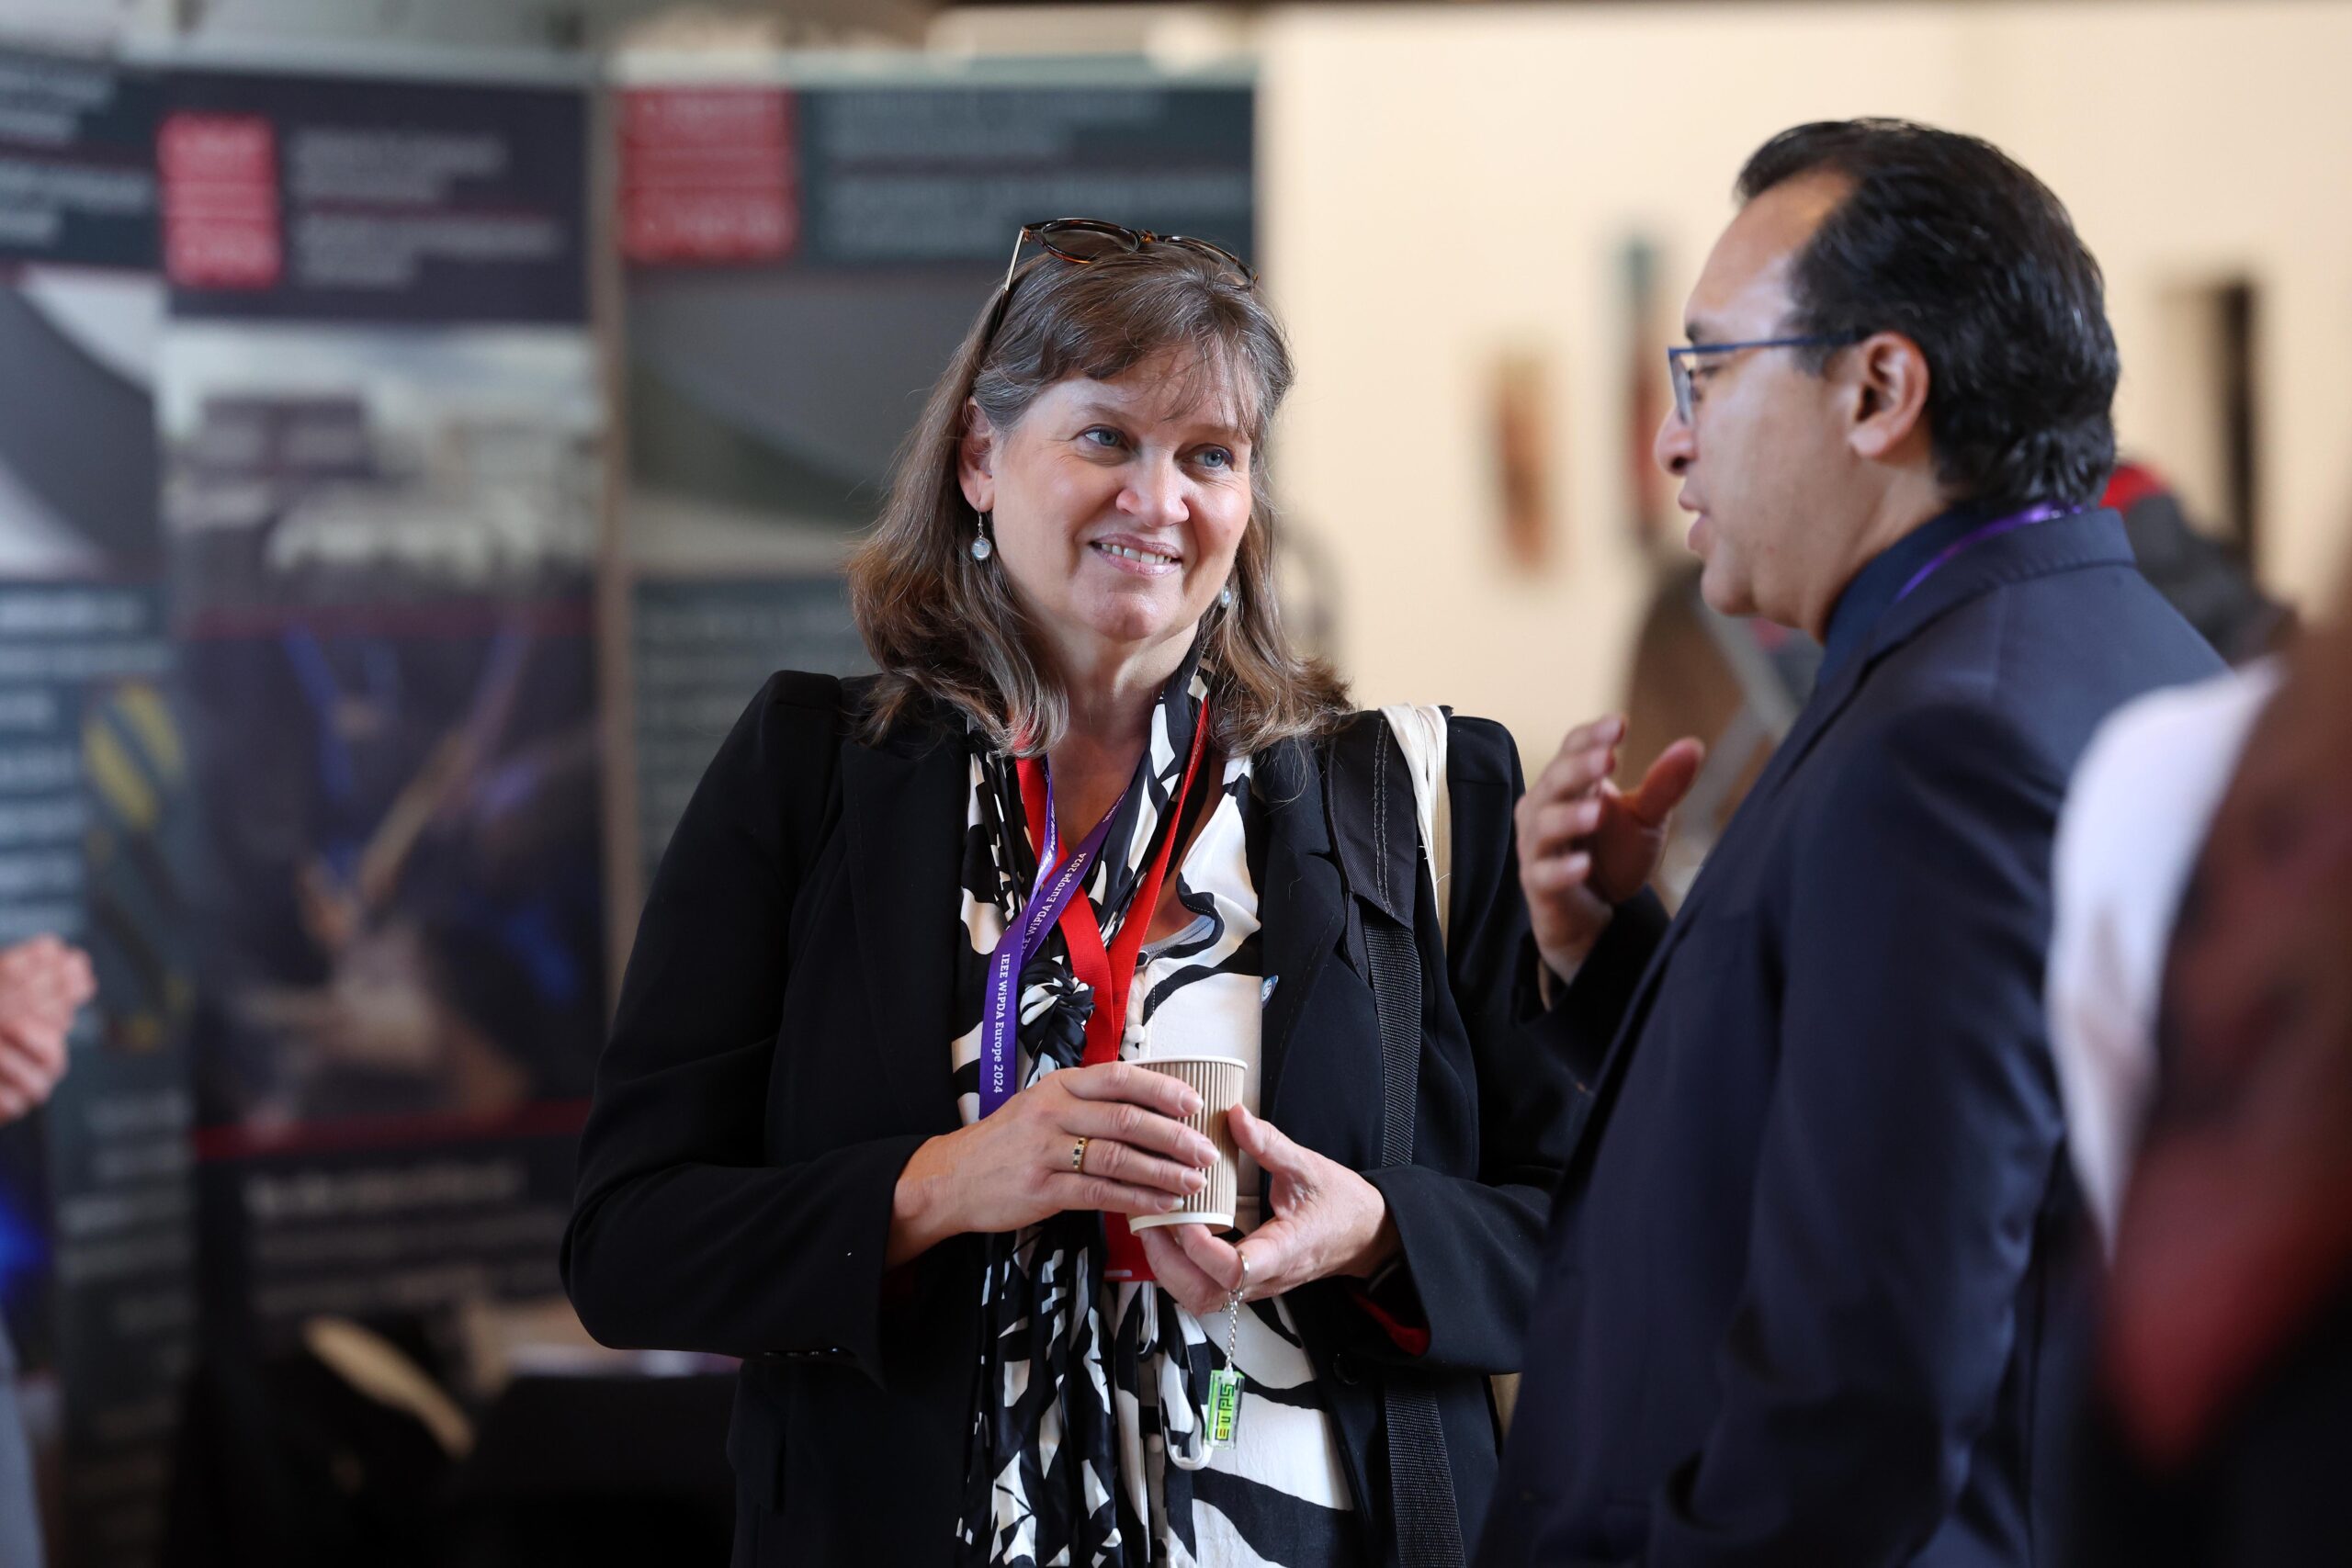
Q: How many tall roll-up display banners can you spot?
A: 3